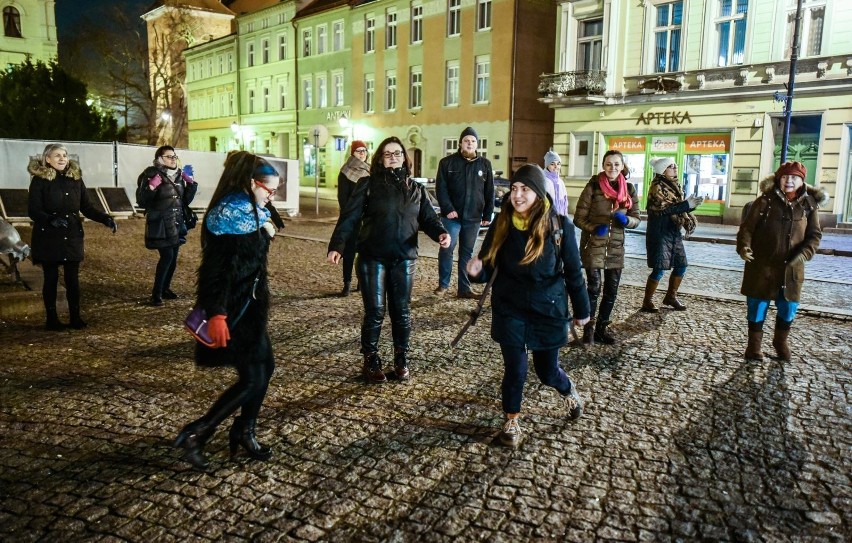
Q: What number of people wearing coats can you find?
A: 11